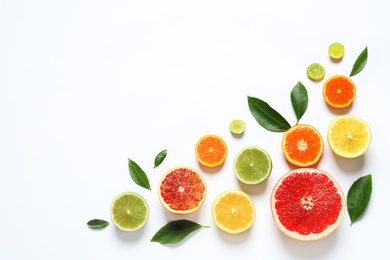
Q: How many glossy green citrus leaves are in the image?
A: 8